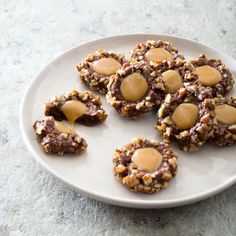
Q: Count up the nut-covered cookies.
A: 9